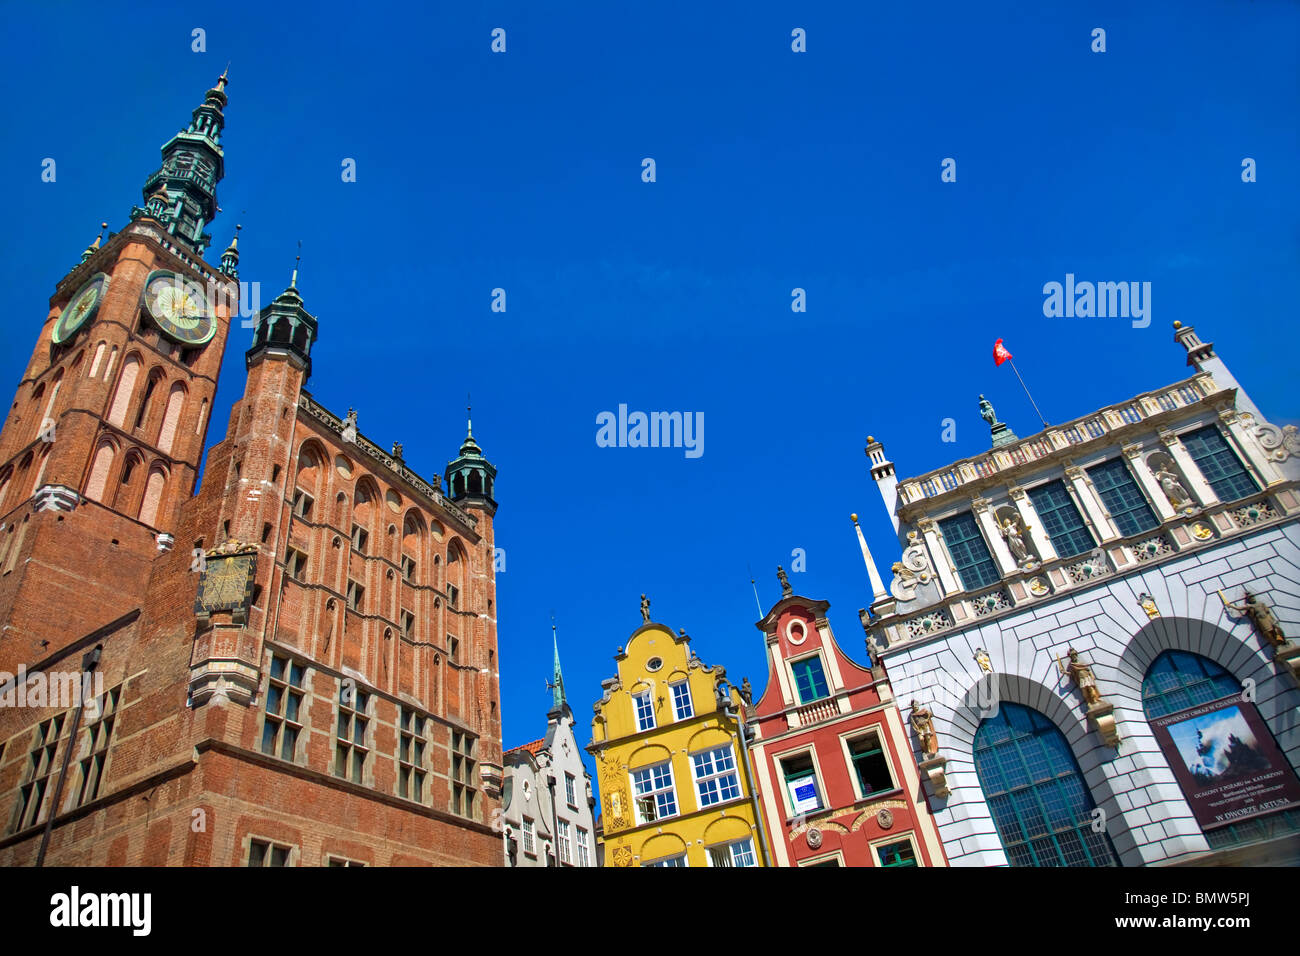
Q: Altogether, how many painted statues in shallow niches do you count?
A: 2